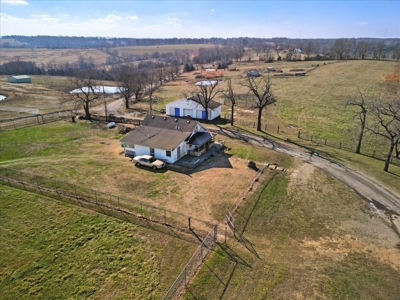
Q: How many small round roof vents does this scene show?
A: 4